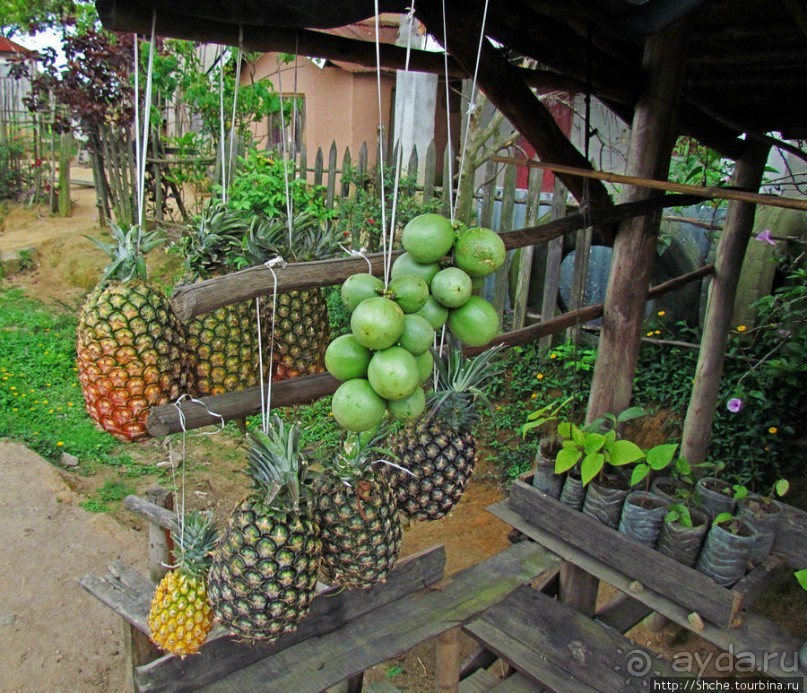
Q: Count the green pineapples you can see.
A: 3